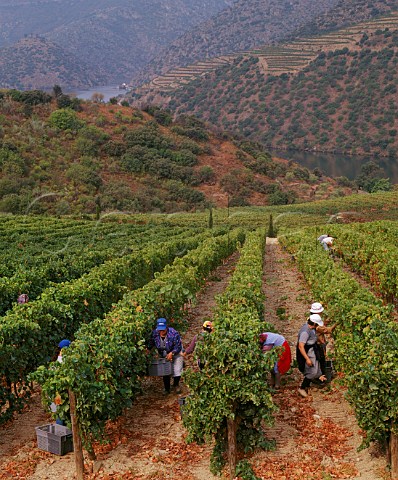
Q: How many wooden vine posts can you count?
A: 3